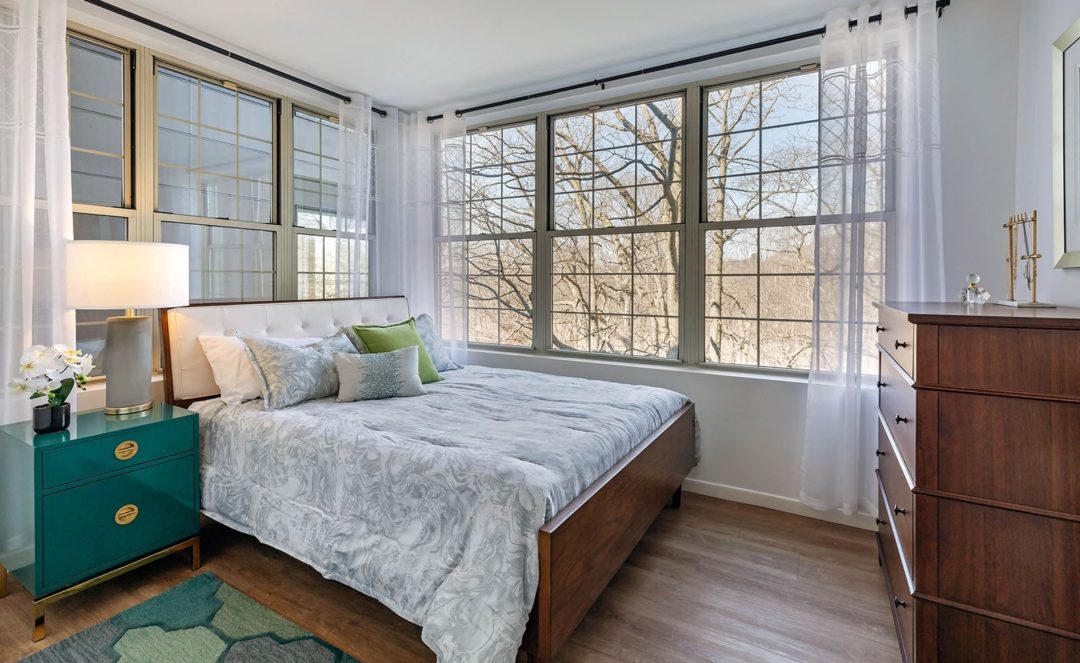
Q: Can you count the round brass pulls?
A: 2